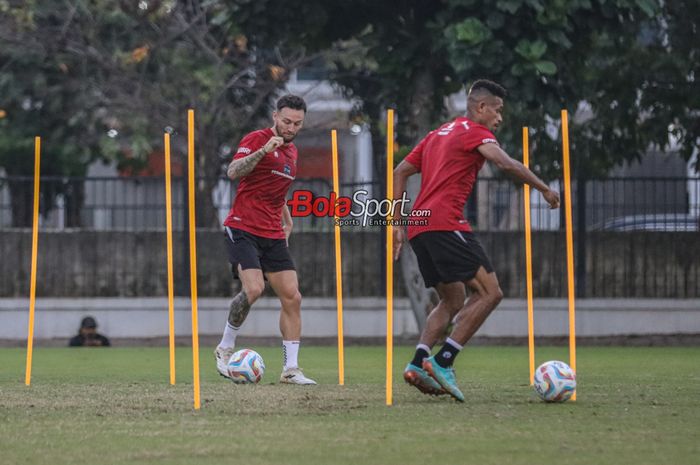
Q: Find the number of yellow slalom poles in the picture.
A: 7